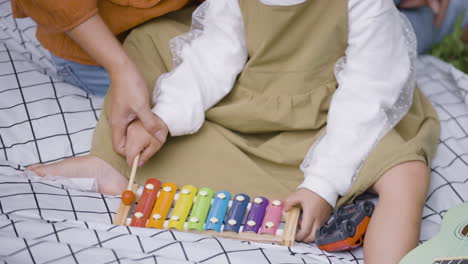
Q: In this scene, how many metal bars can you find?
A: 8